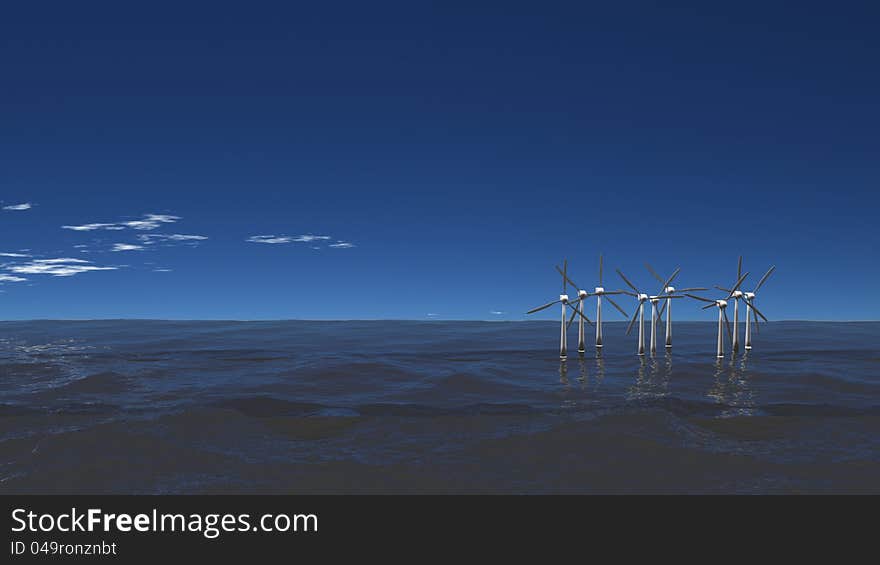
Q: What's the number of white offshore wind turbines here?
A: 9